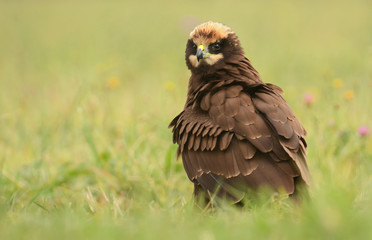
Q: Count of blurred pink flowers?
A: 2